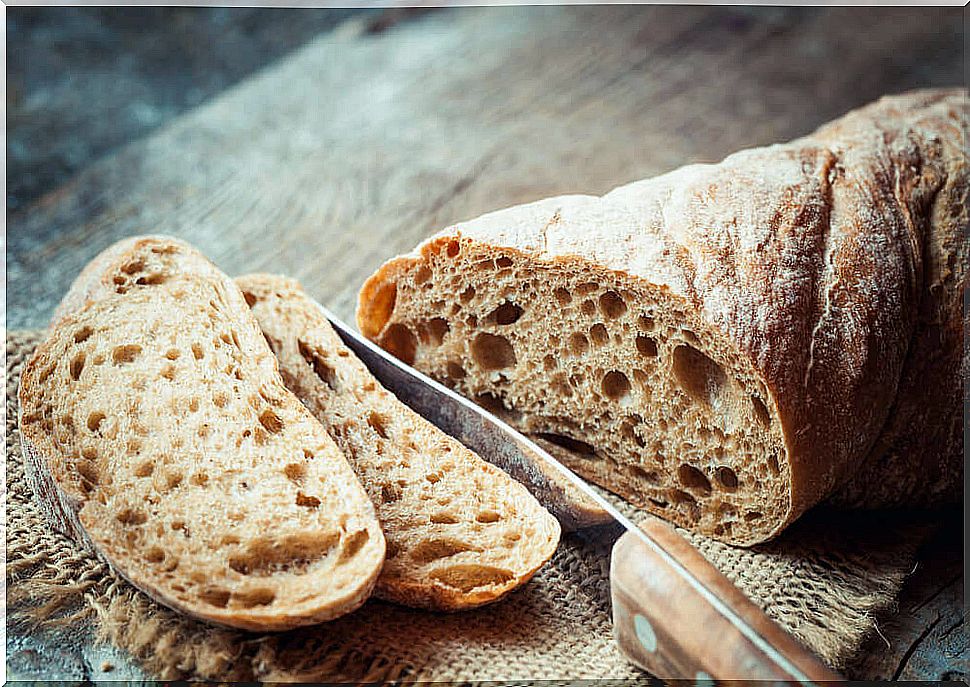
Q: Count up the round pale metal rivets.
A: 2